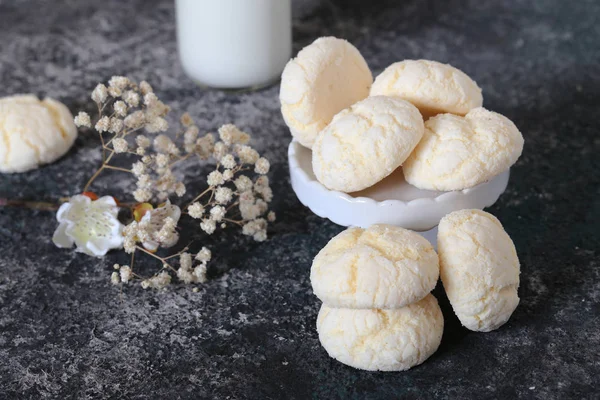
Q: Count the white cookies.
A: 8